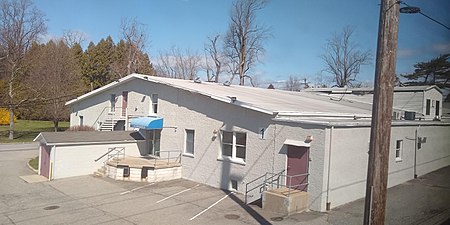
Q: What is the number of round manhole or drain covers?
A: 3